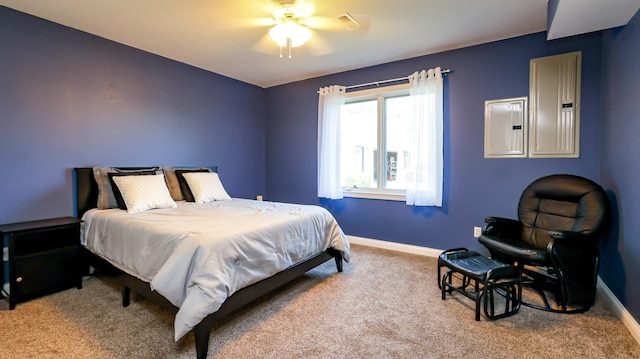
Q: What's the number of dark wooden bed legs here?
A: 3